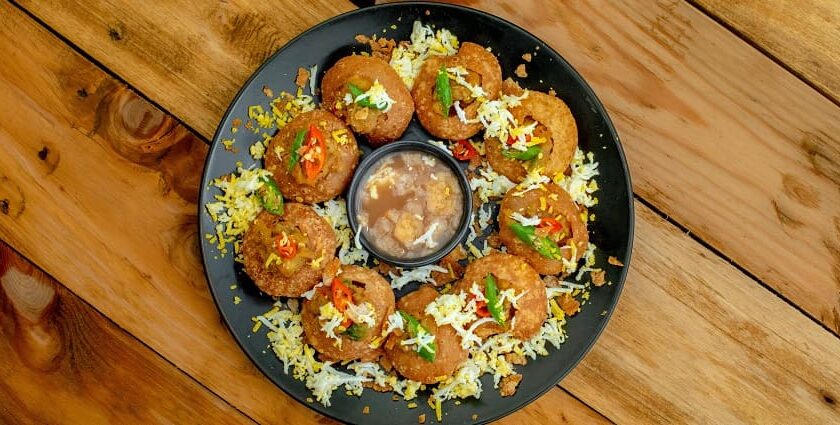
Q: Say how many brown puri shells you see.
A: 9